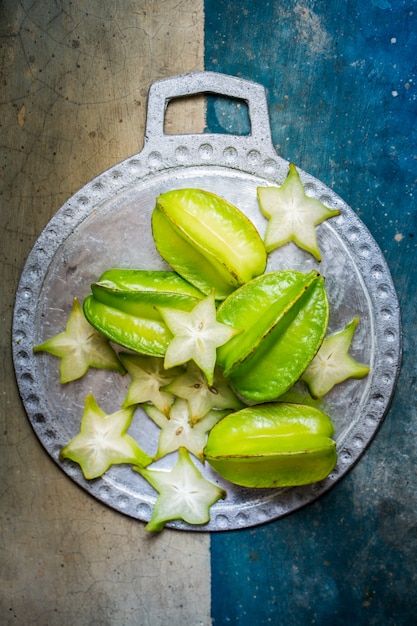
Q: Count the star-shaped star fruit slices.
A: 9